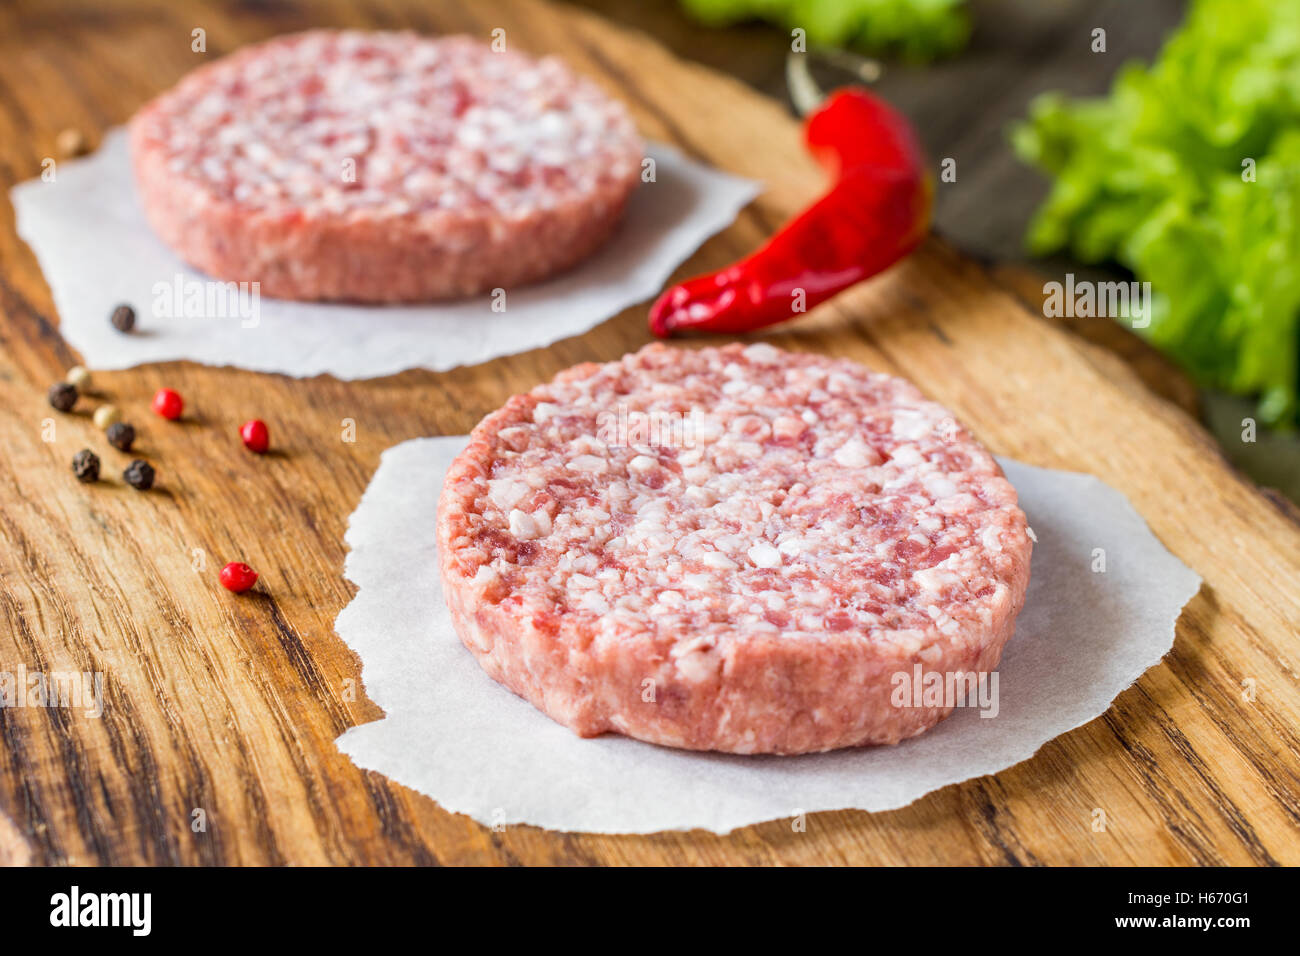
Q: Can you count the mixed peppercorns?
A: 11